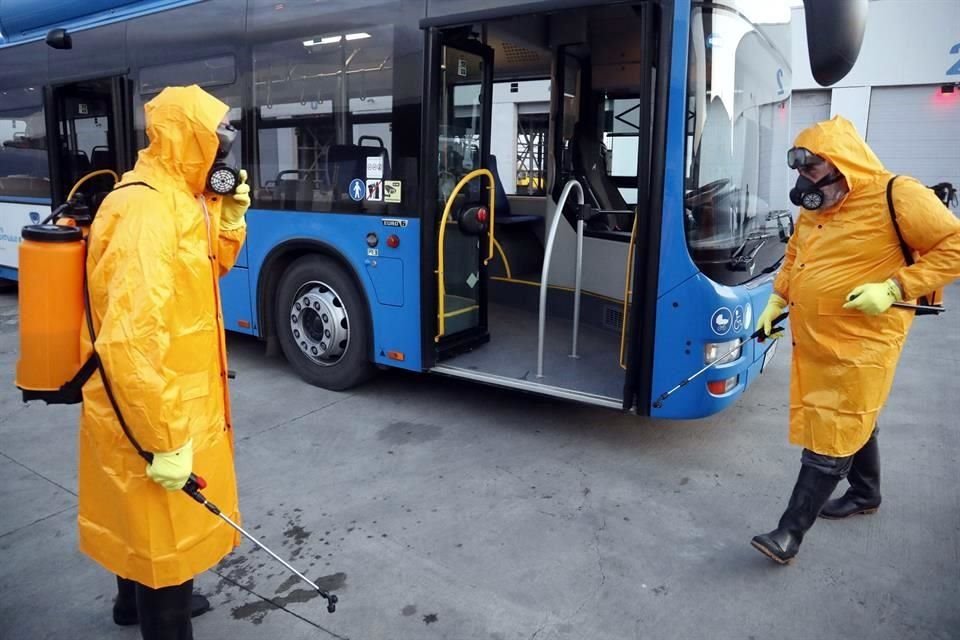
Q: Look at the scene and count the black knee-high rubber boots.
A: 4